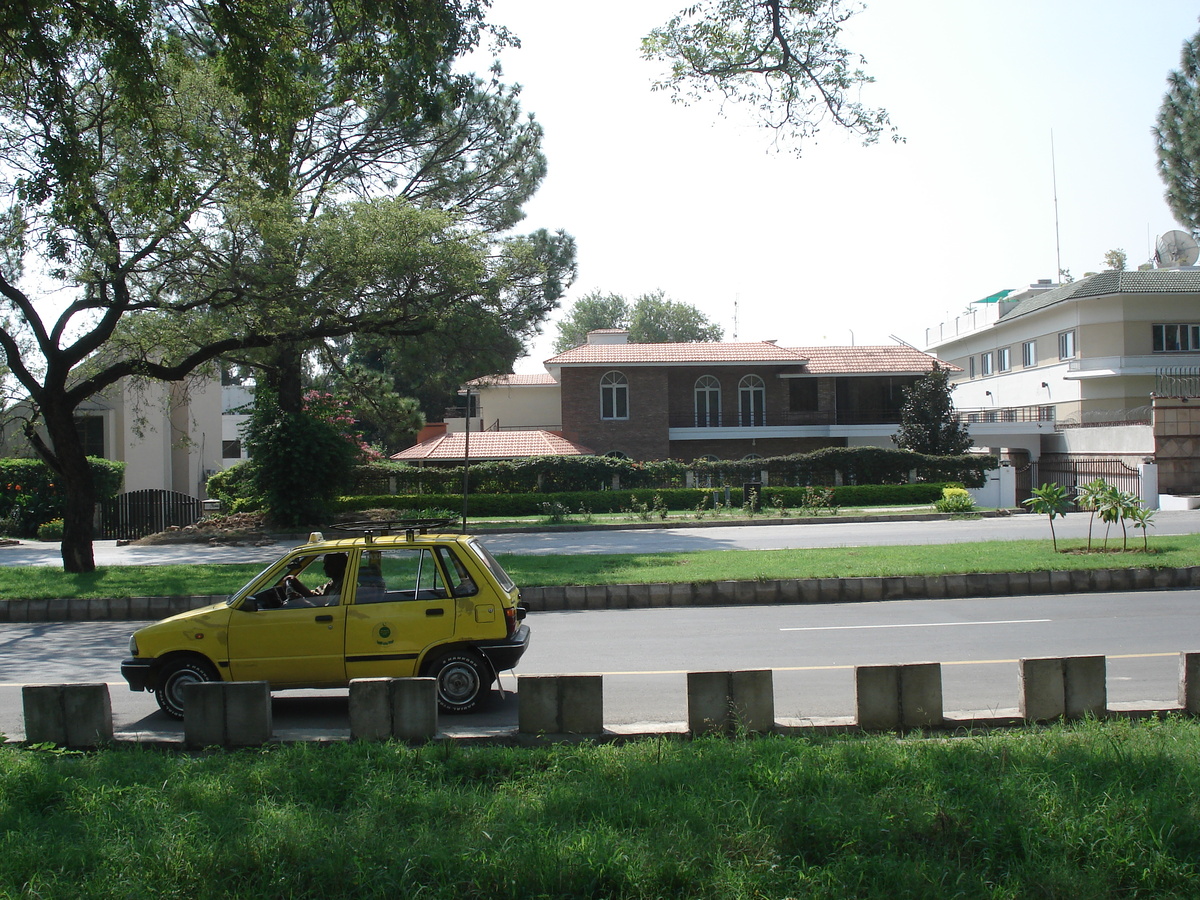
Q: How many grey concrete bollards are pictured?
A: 8